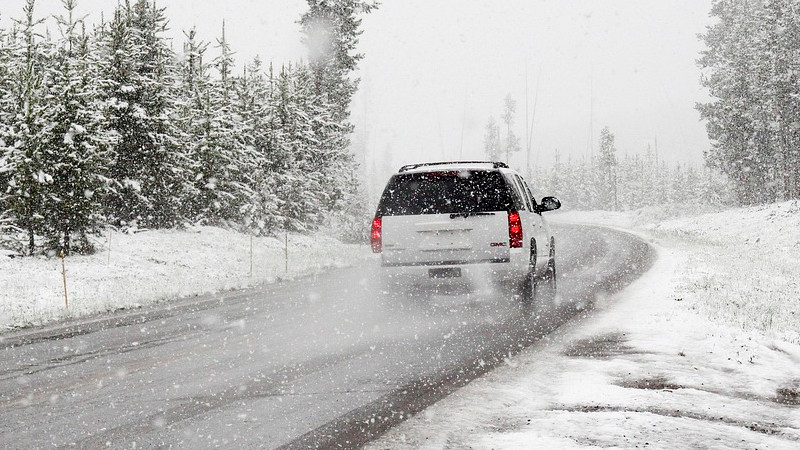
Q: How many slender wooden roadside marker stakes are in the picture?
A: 4